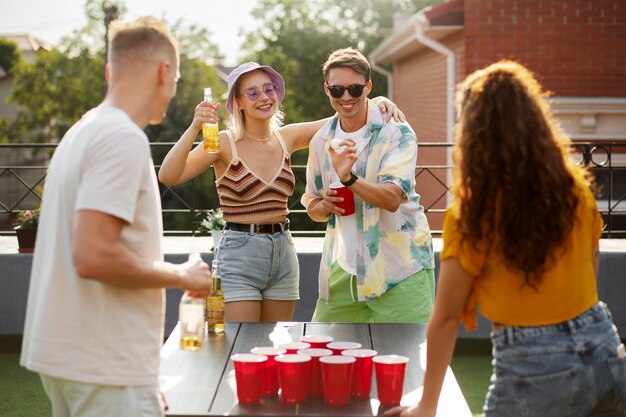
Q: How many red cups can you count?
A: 11